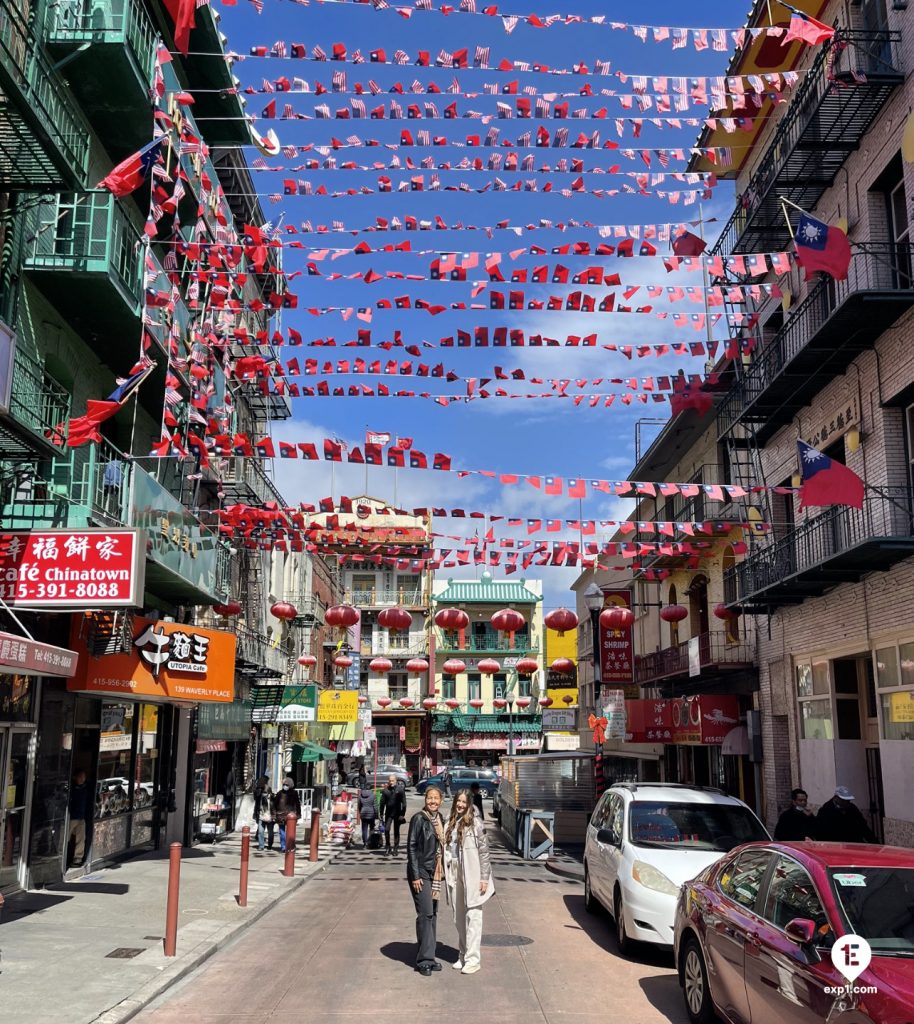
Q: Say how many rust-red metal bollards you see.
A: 4